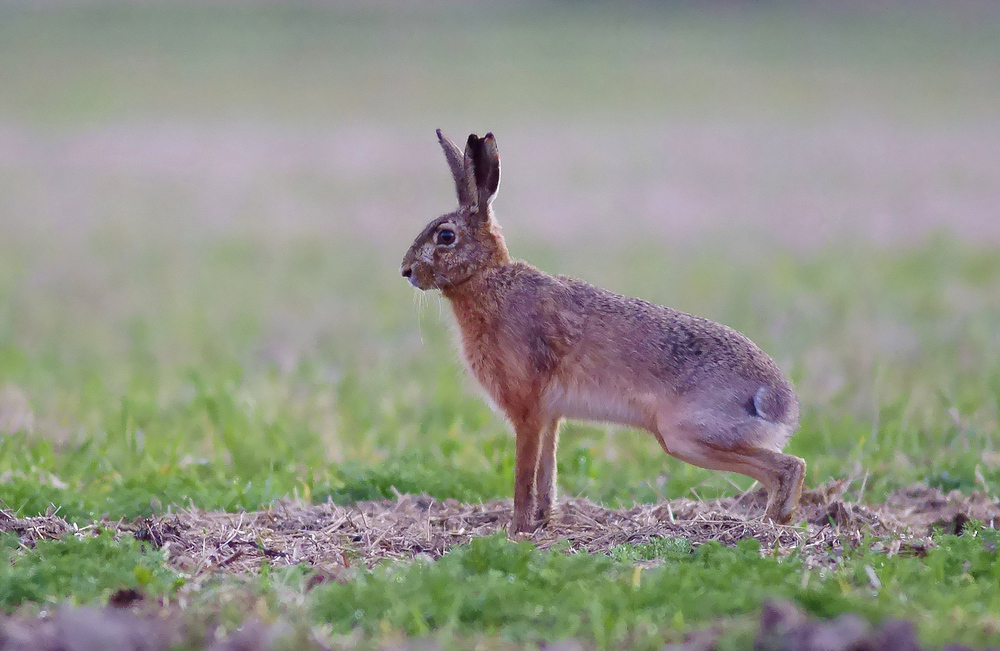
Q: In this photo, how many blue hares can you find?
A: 0